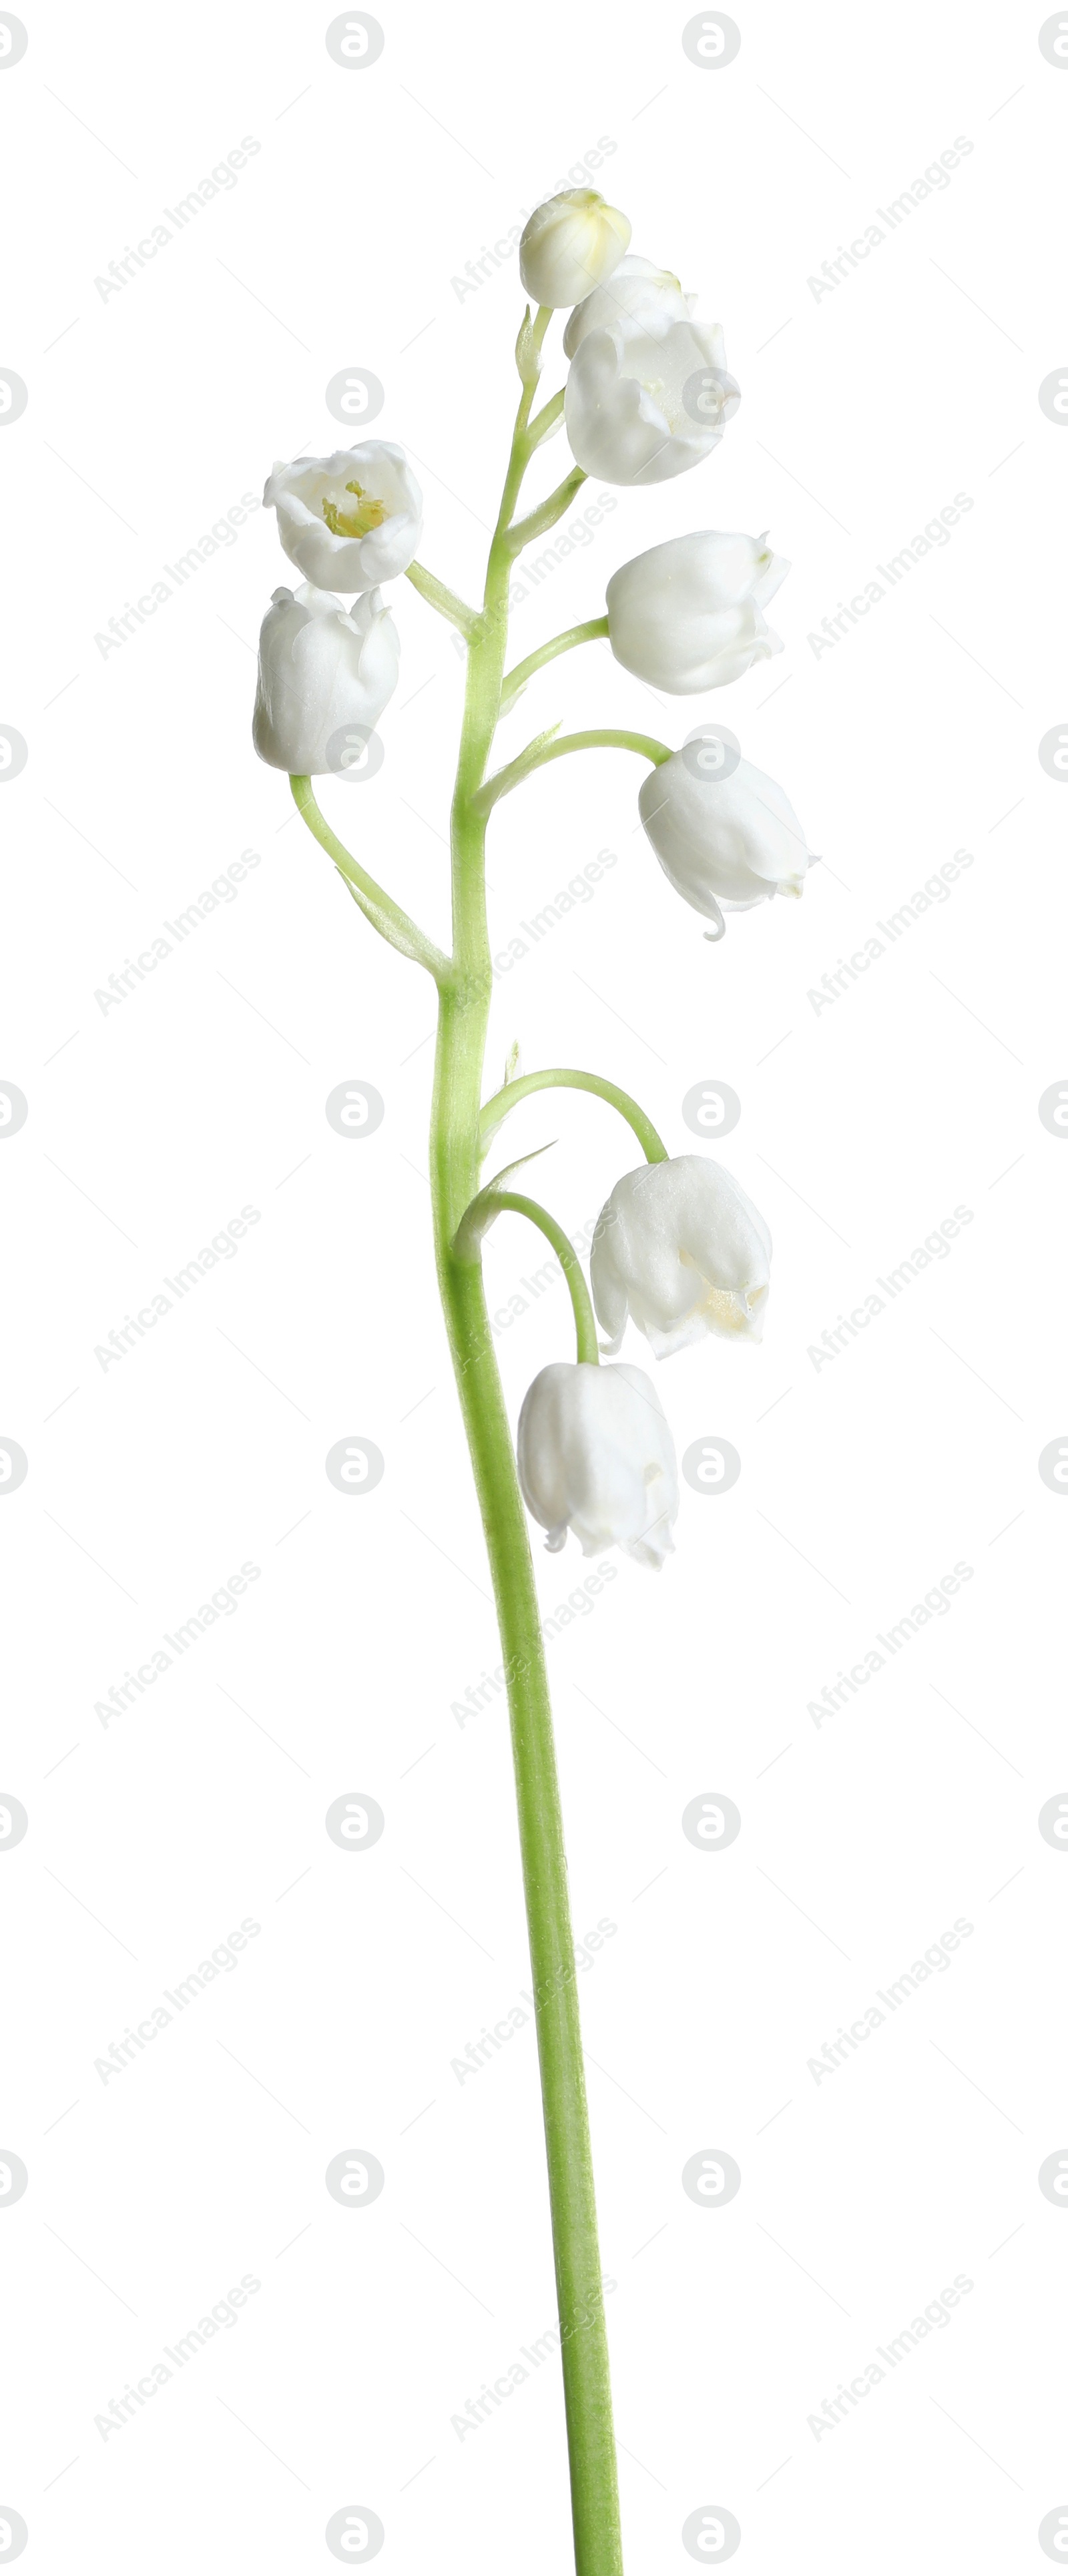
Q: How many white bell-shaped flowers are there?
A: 9